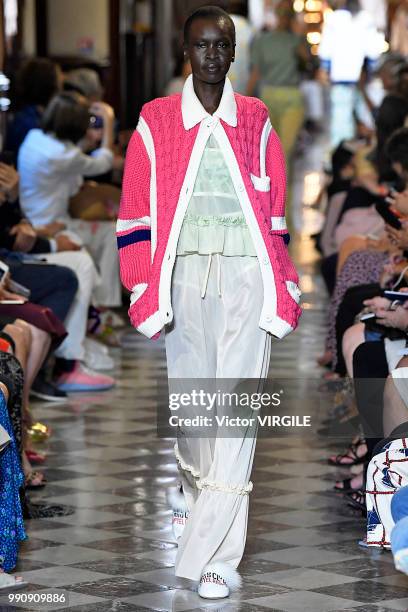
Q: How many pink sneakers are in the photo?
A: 1